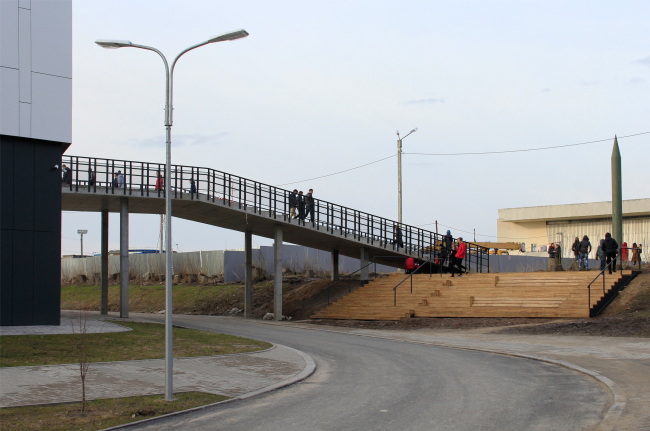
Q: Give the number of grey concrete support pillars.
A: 6